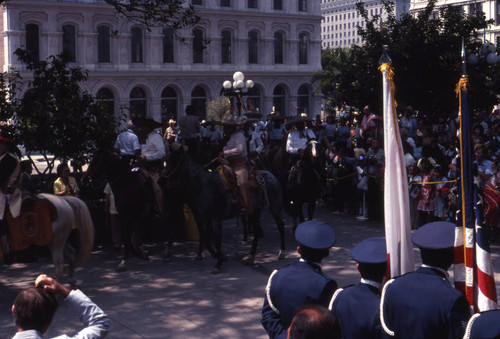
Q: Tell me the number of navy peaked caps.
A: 3